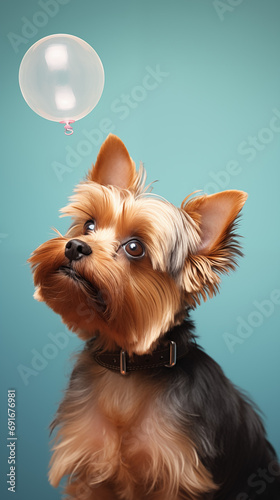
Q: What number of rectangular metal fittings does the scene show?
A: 2